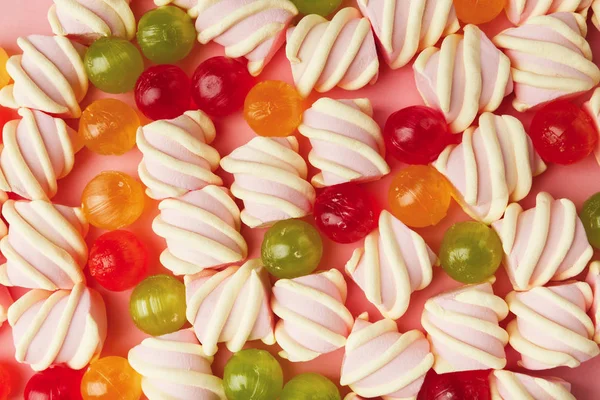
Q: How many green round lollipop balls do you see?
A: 9